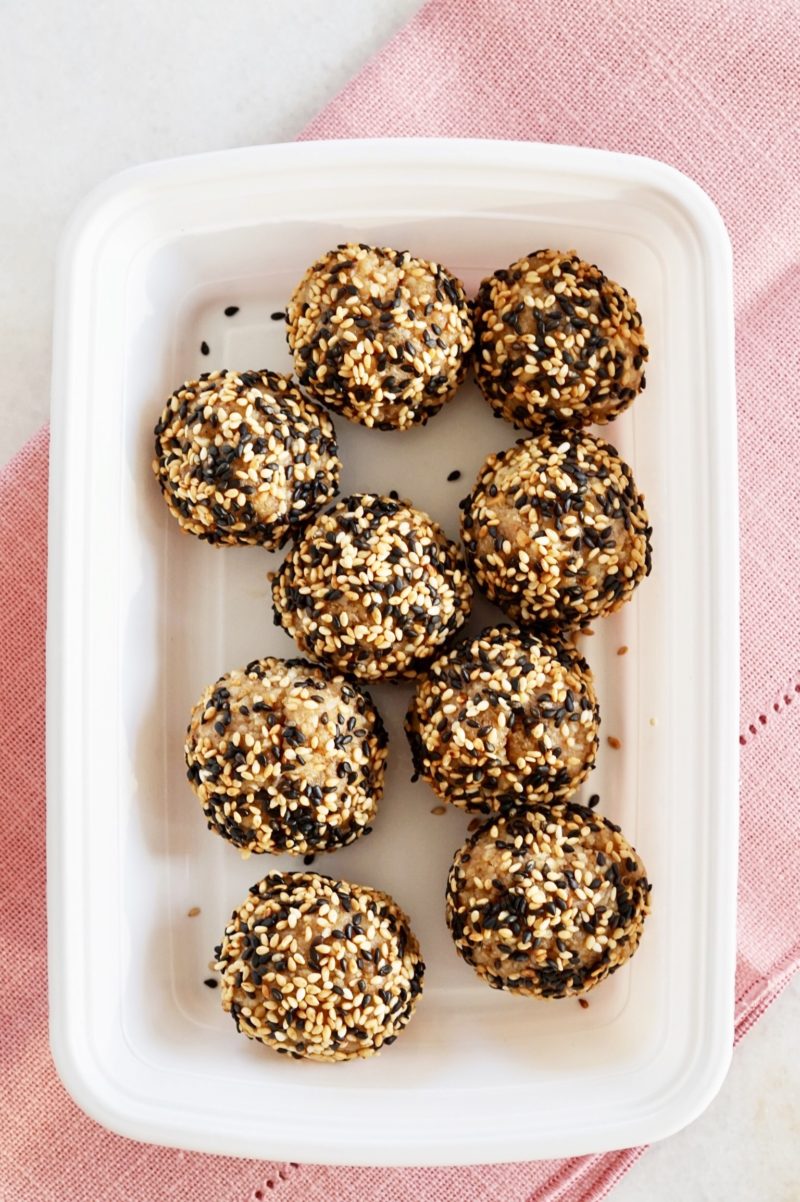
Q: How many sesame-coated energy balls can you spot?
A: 9